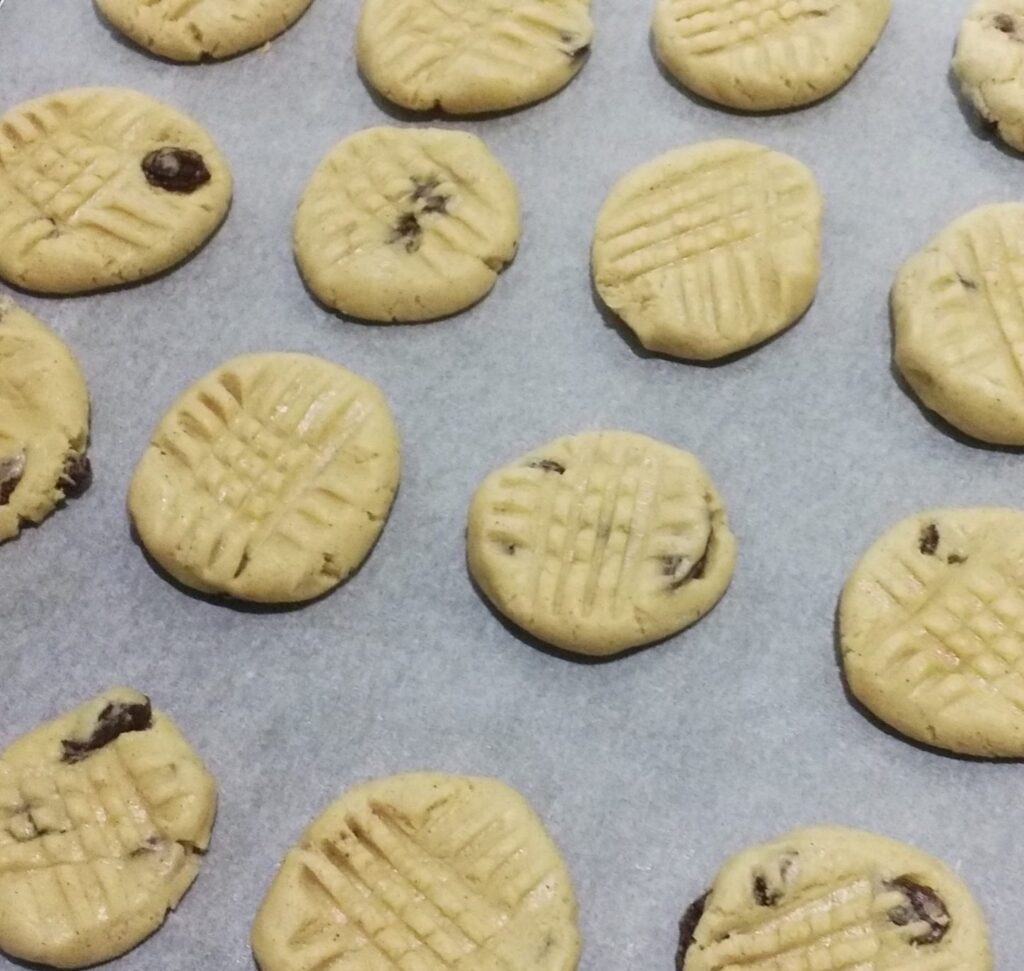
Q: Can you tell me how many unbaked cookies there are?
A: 15